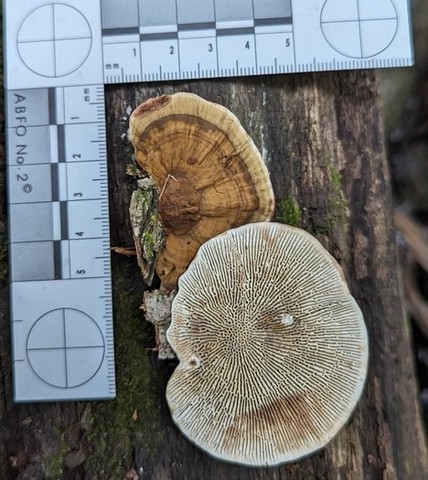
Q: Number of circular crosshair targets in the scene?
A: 3